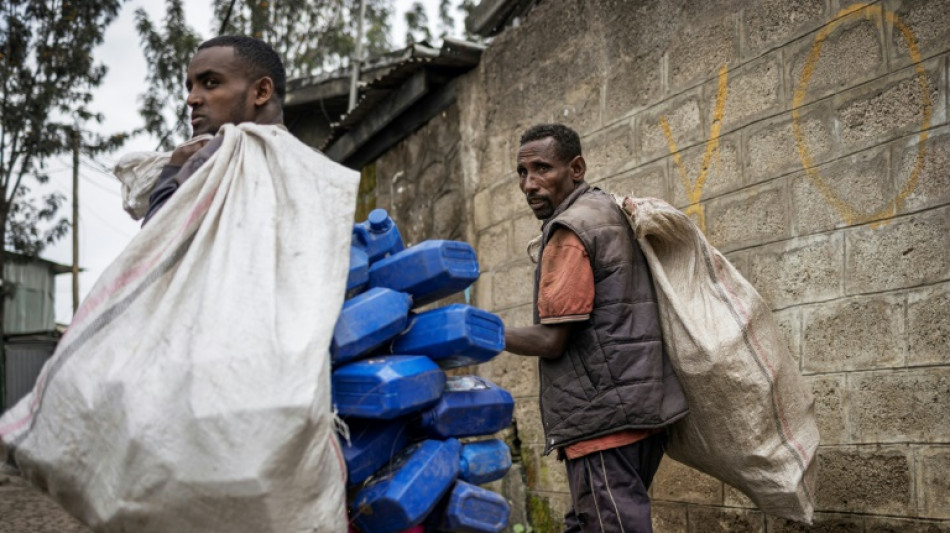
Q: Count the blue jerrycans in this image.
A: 11